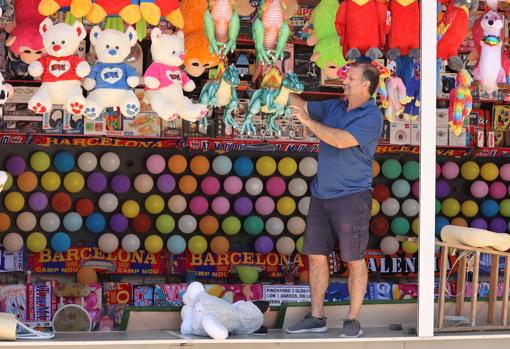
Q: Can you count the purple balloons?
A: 11